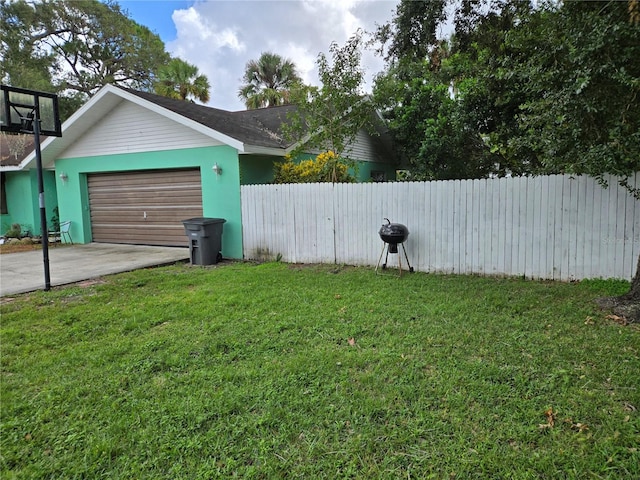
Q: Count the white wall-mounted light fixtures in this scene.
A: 2